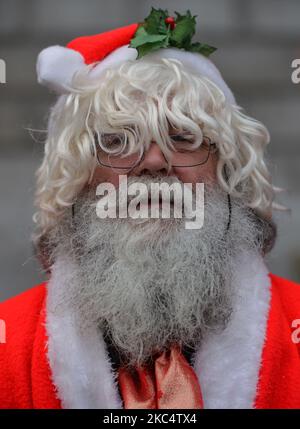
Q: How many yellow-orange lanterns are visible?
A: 0